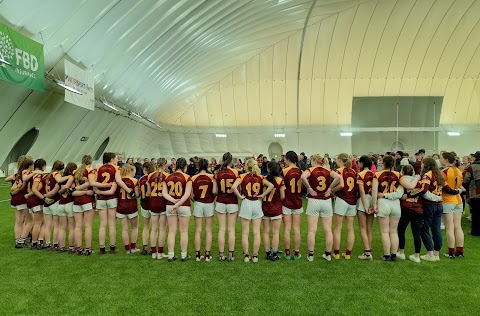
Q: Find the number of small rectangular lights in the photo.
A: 4